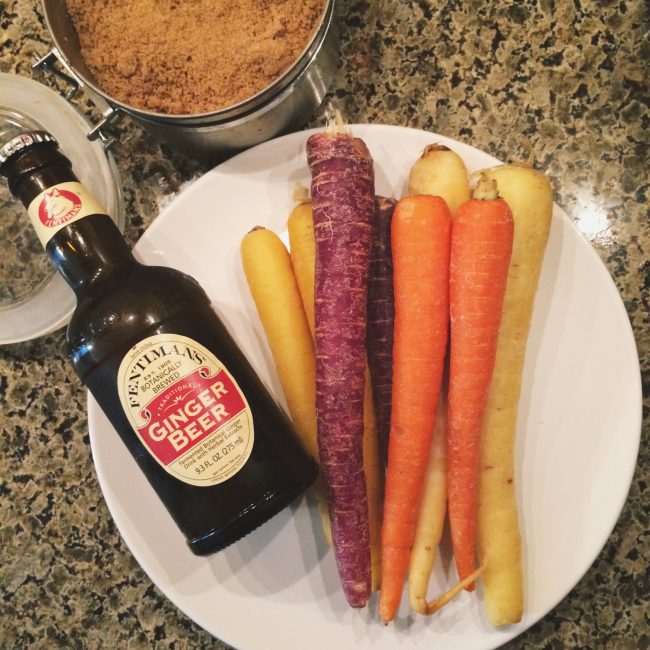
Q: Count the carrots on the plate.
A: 8